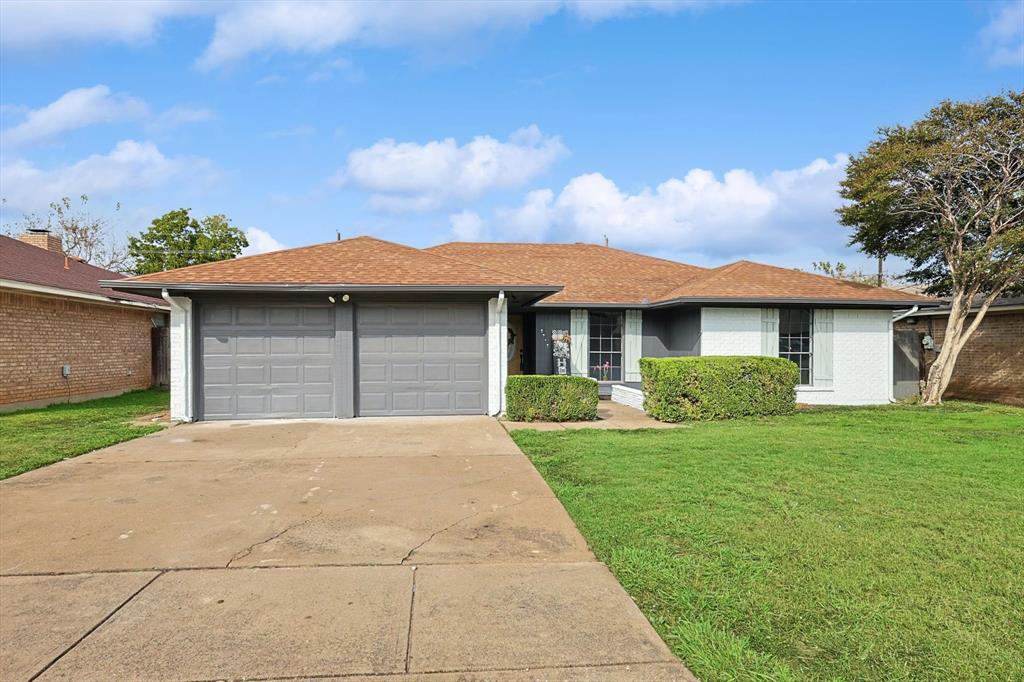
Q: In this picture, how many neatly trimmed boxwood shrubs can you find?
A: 2